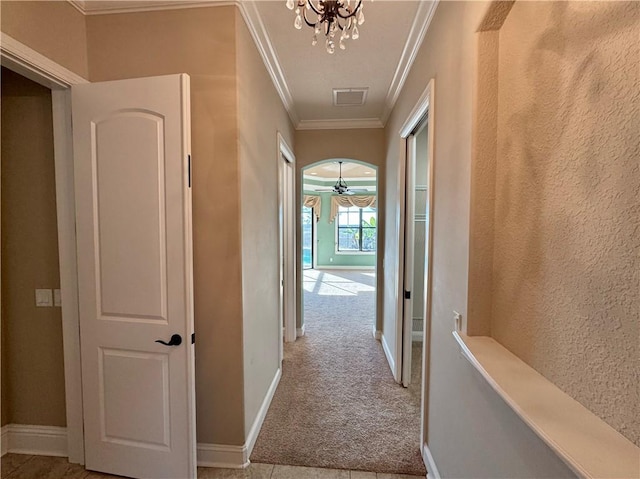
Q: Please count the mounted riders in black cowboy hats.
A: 0